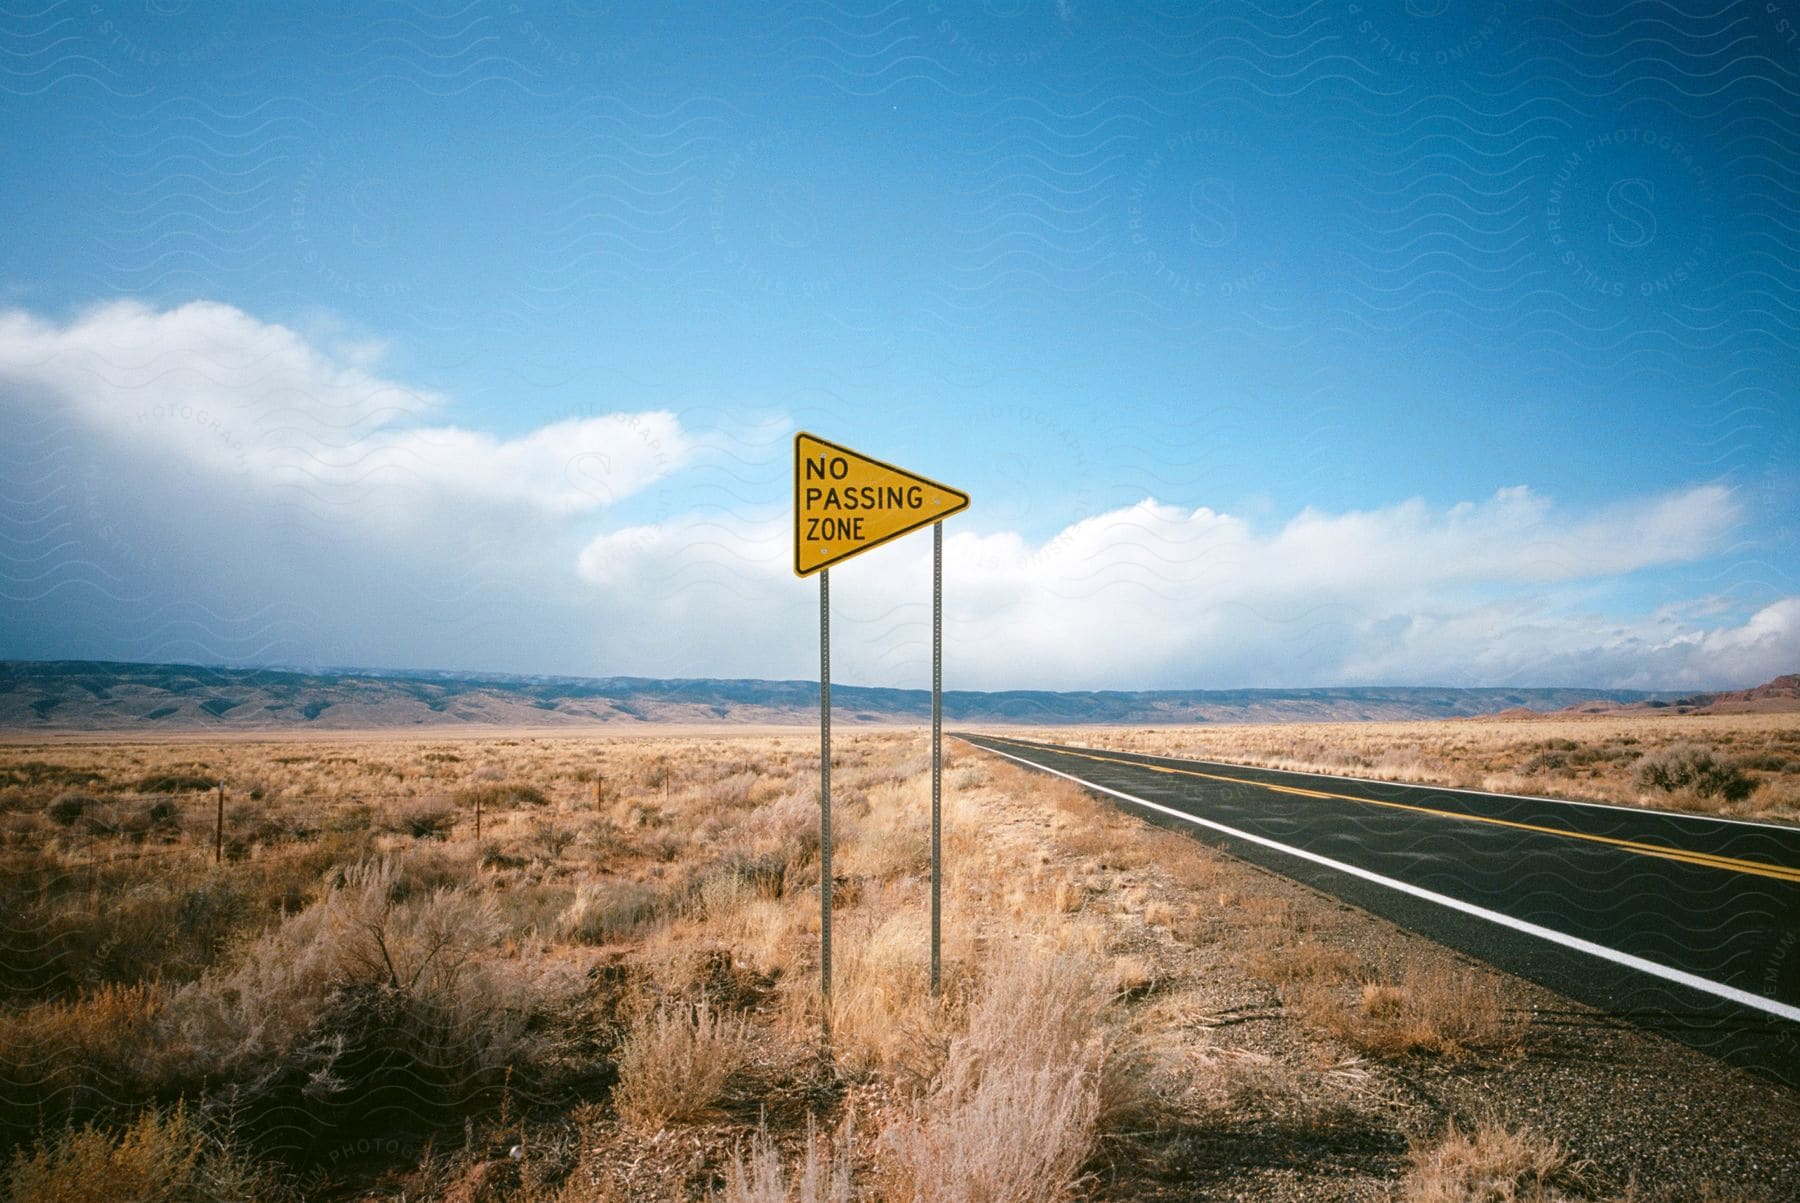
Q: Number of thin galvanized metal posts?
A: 2